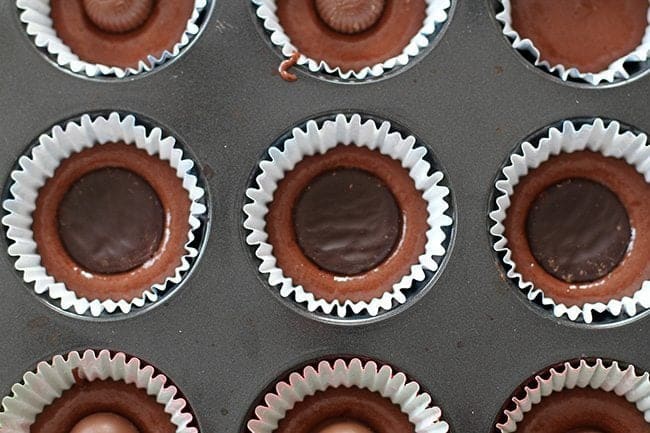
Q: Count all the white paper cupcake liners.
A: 9